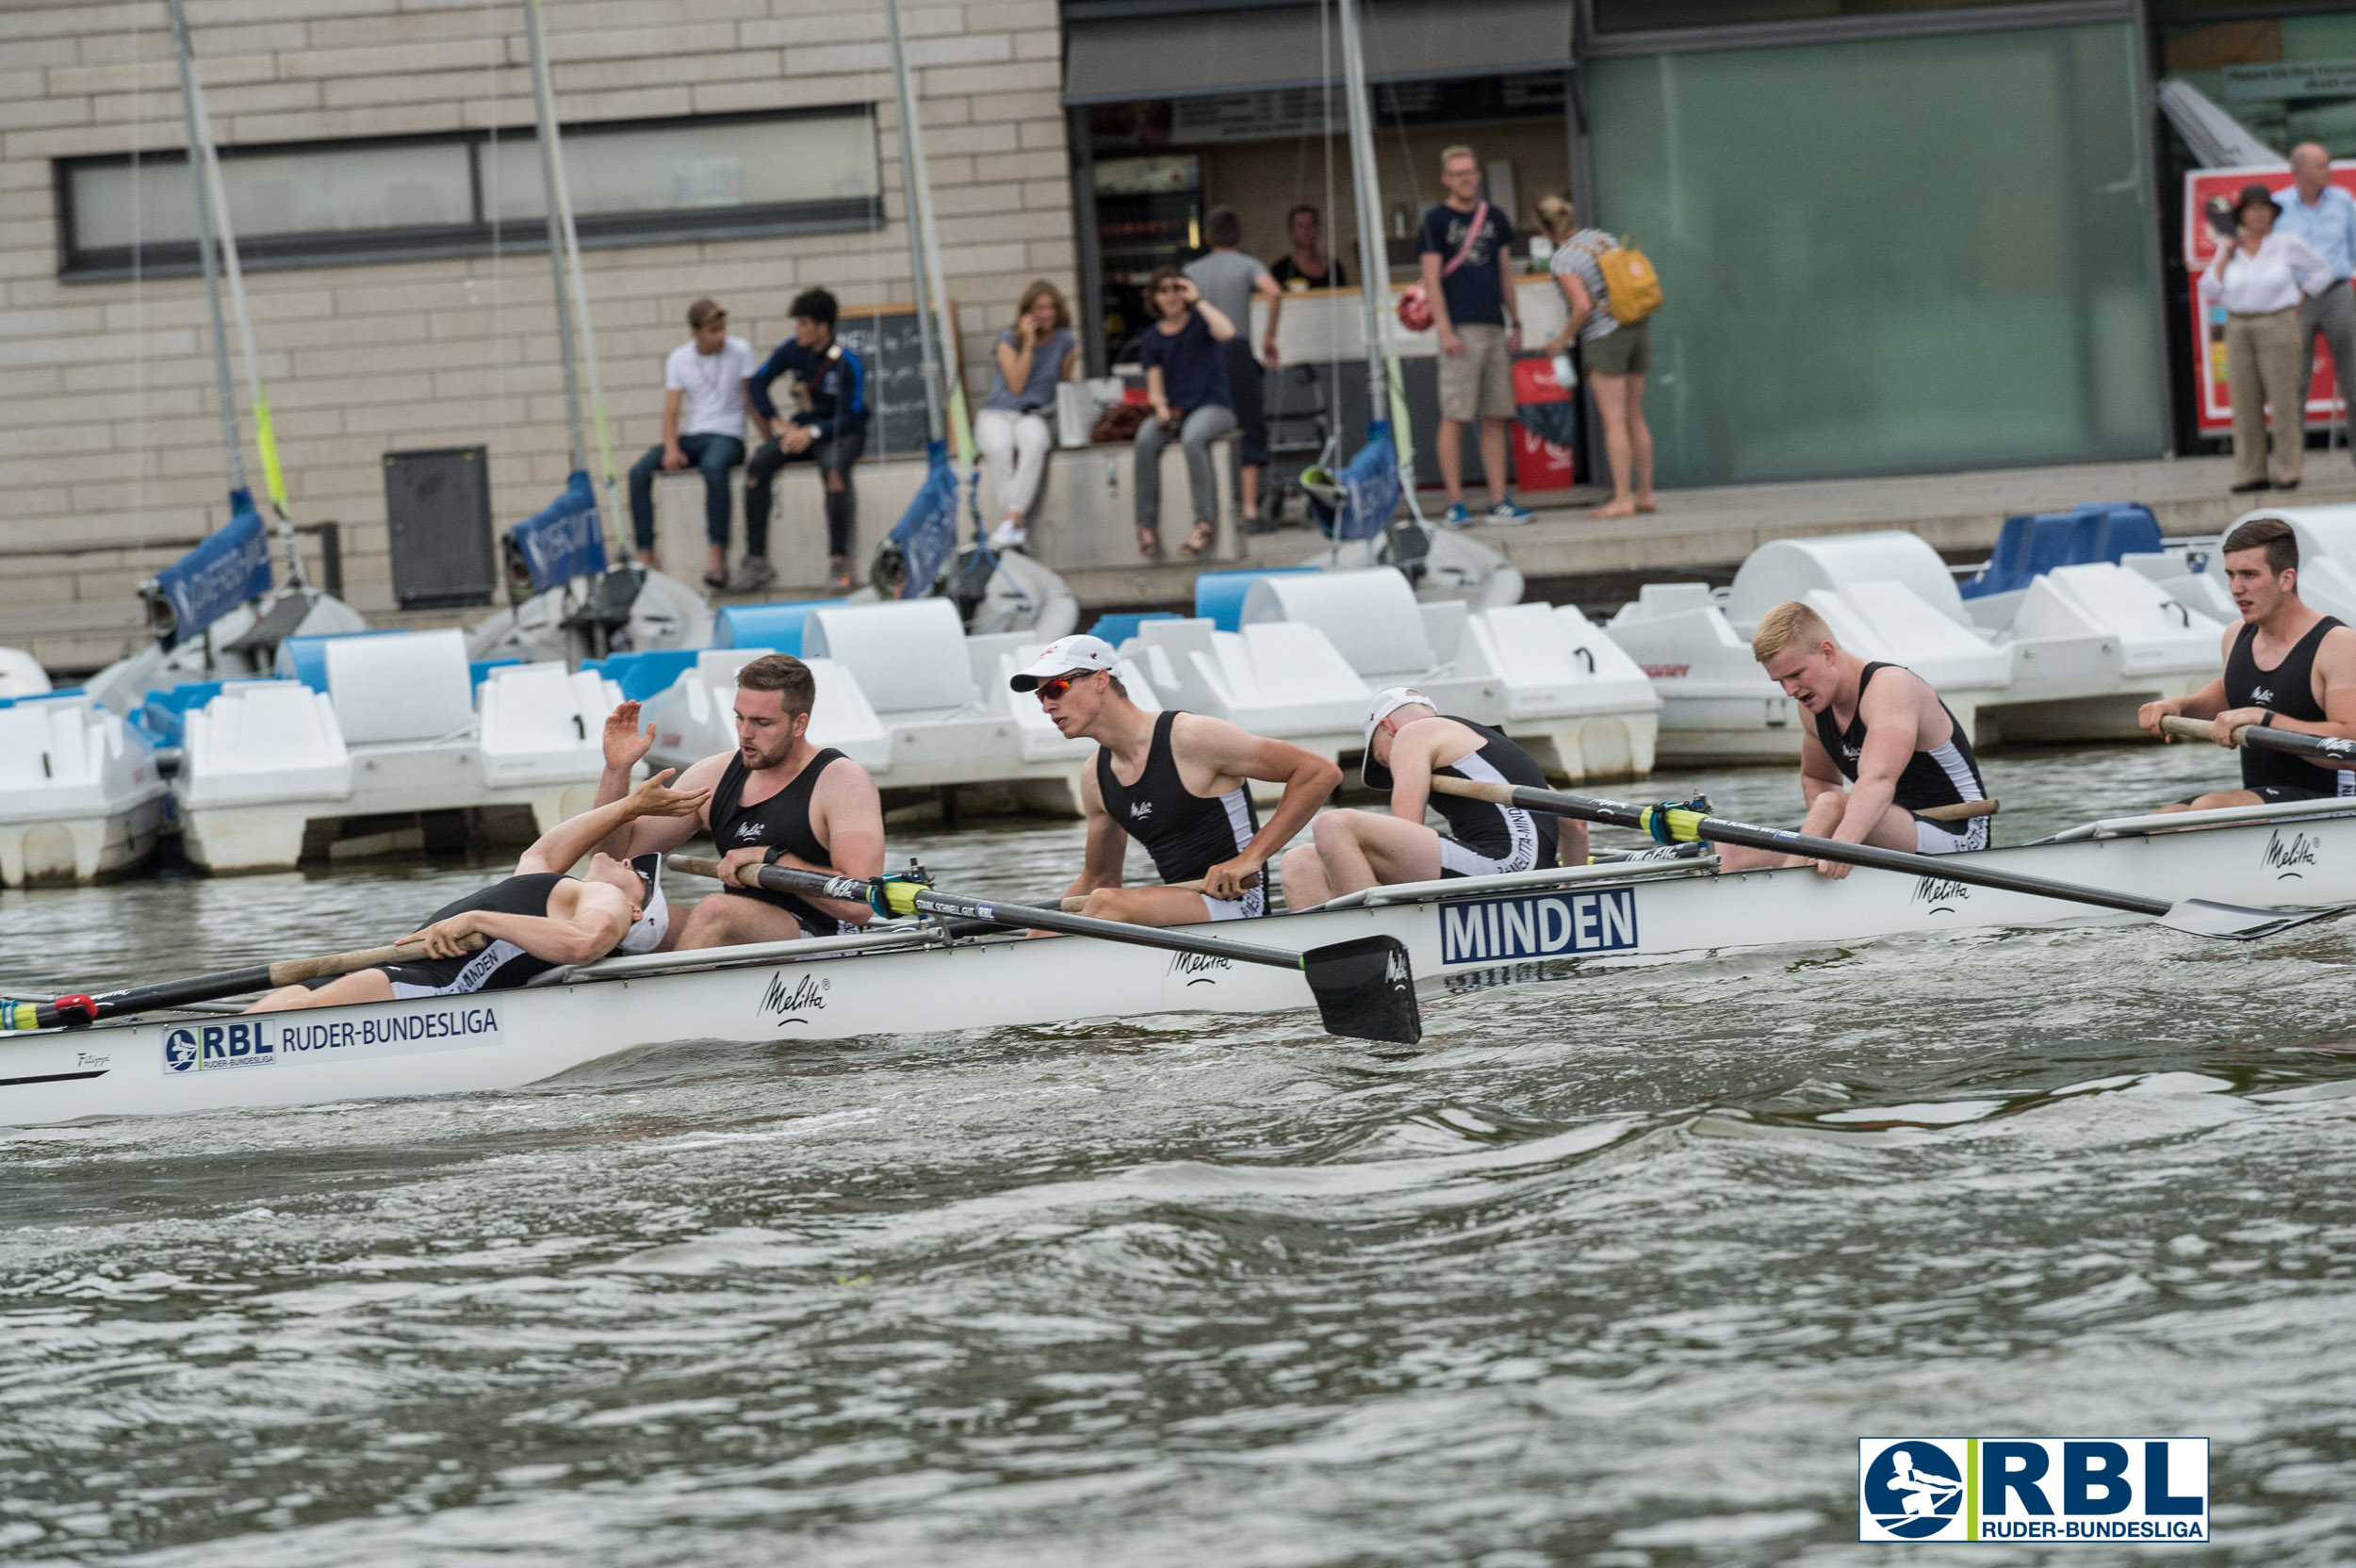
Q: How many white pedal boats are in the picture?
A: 6